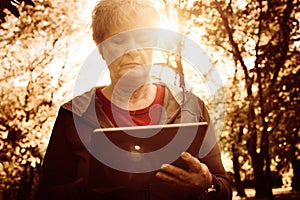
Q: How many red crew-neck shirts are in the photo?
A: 1